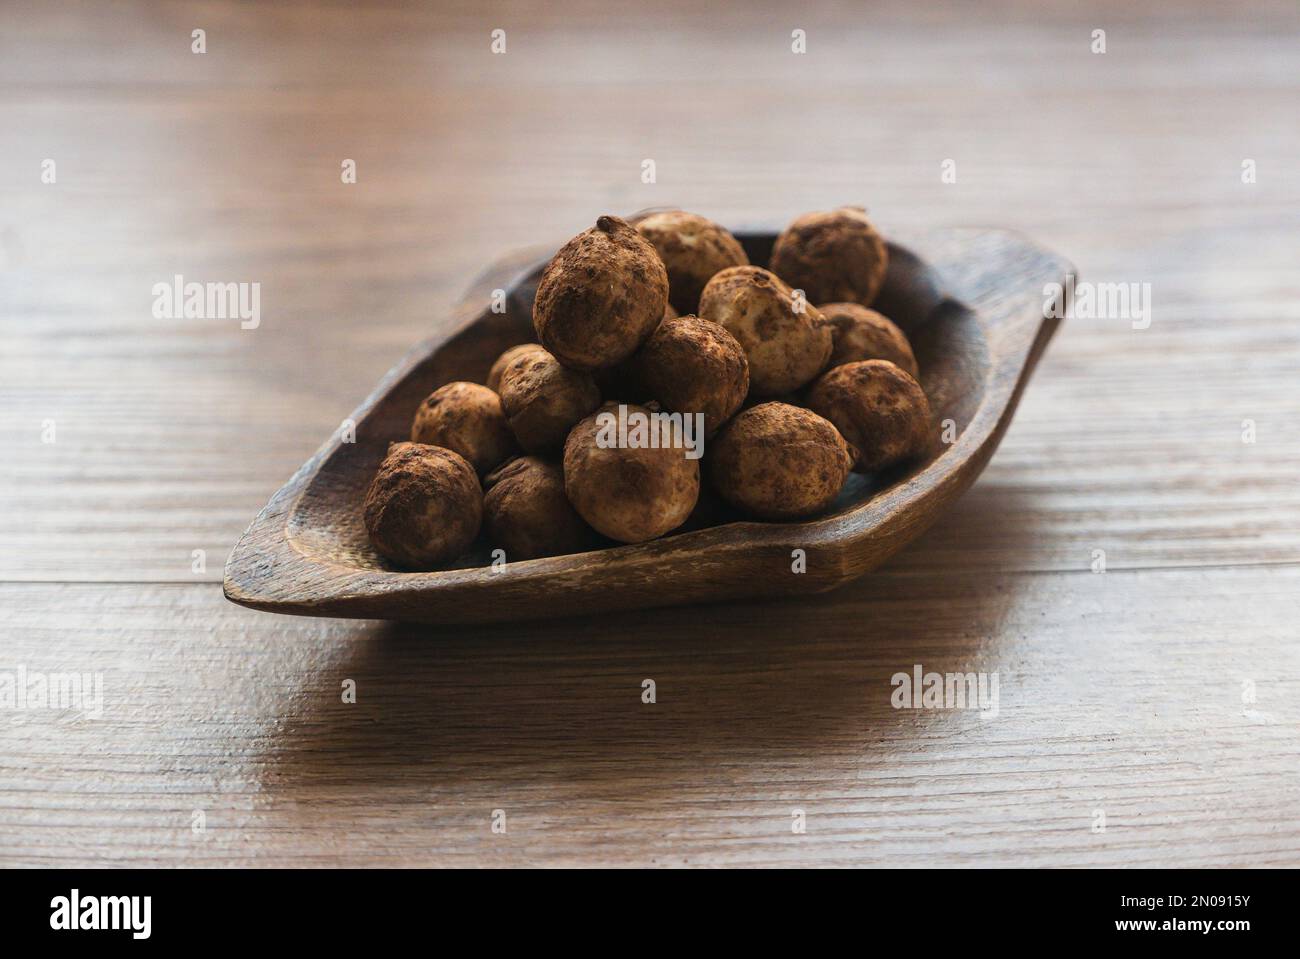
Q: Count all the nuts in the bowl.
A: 15